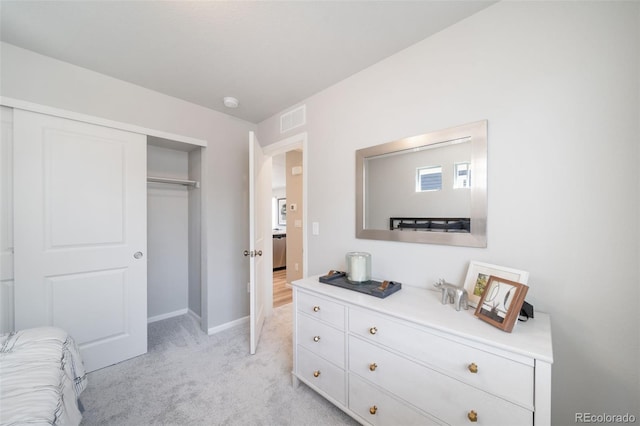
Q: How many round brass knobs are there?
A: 8